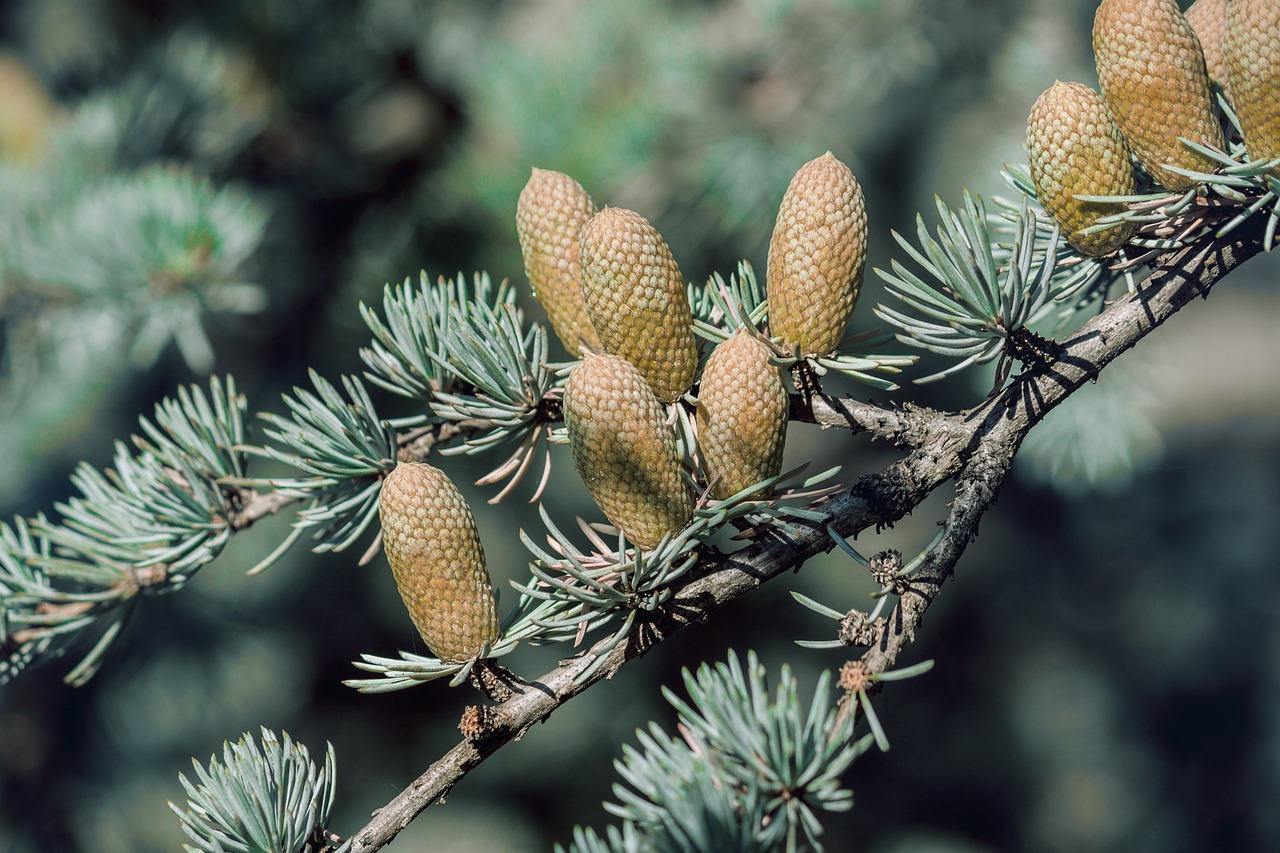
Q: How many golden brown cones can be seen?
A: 10